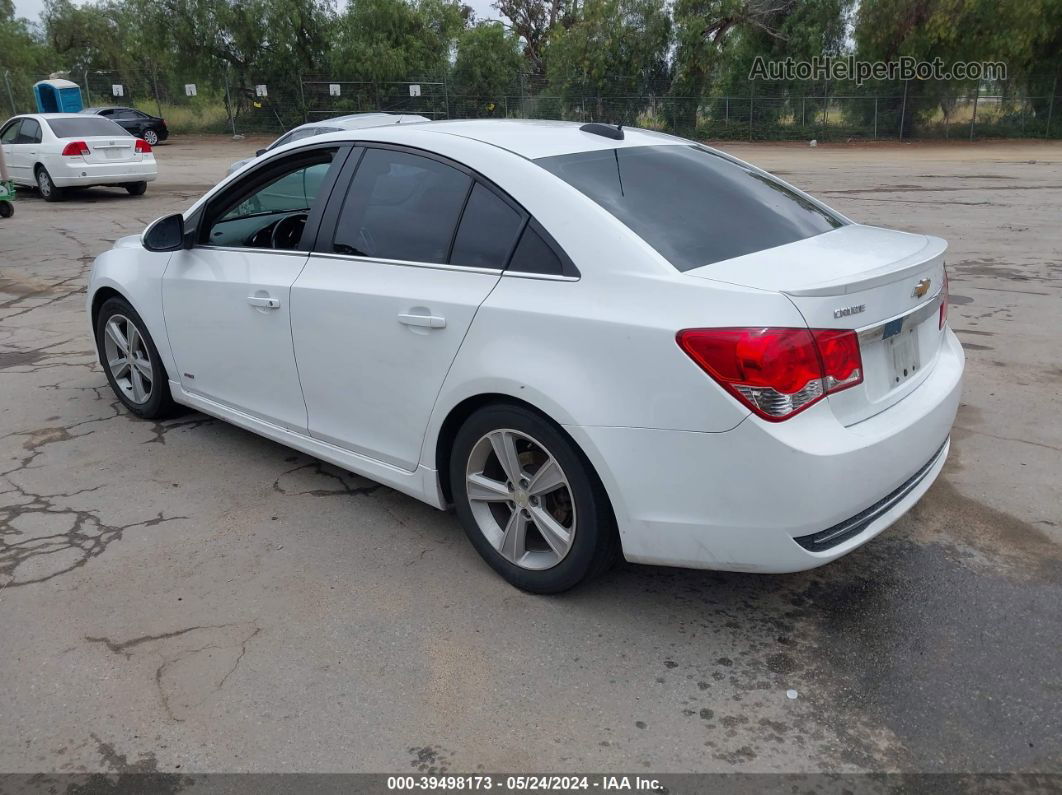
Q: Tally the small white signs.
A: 5